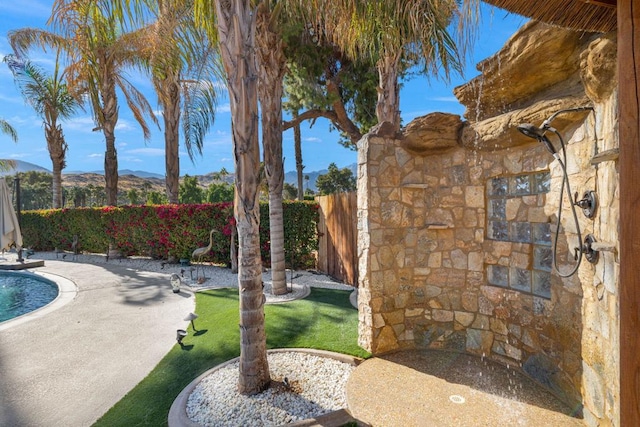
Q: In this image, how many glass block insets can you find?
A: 11